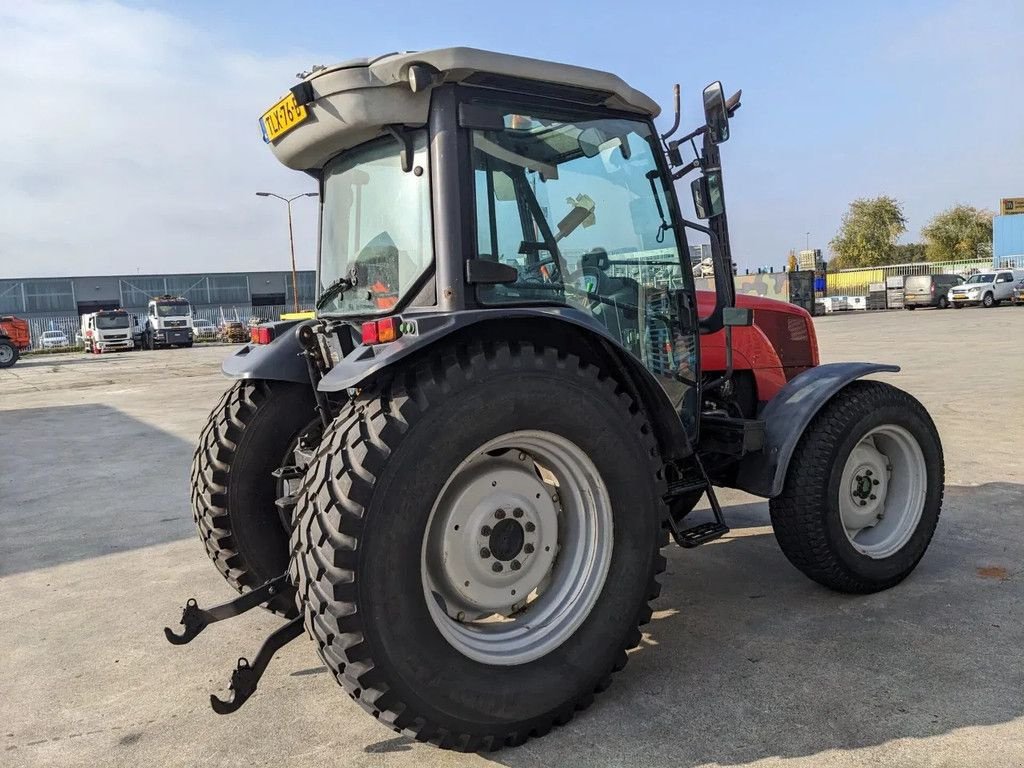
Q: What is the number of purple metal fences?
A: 0